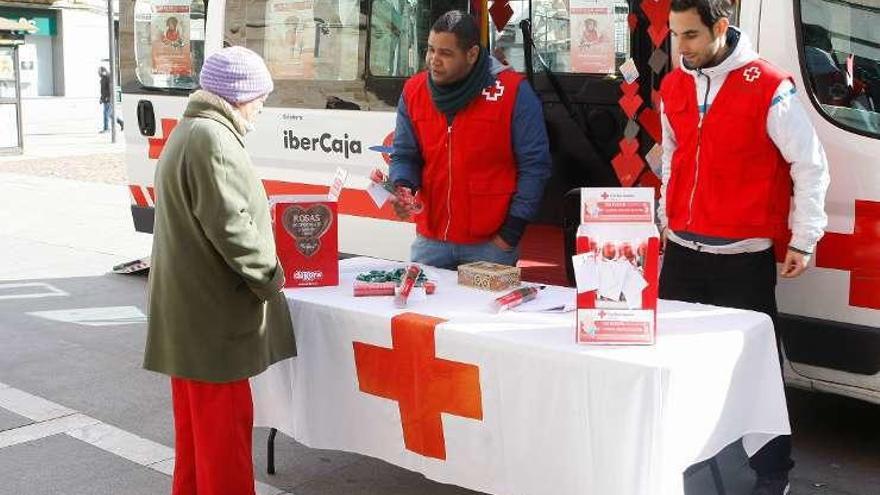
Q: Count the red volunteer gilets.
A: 2